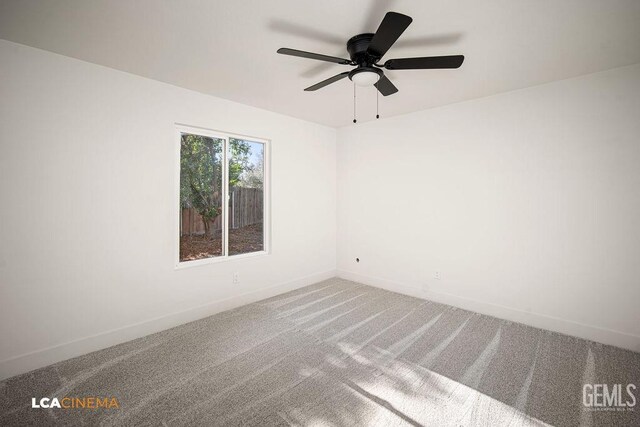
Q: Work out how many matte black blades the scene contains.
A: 5